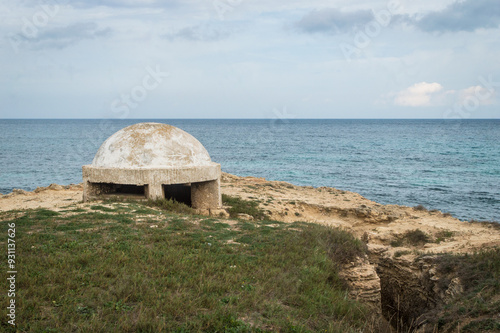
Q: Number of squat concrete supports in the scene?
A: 3